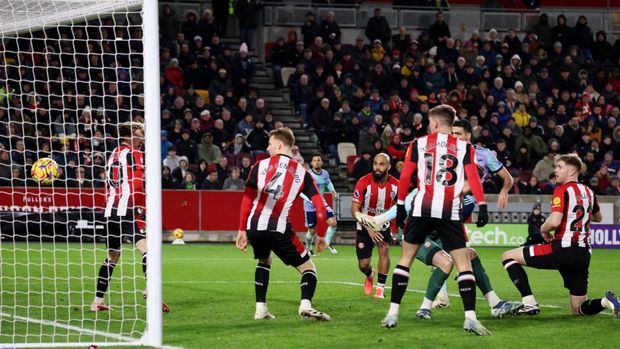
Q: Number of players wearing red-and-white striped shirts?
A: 5